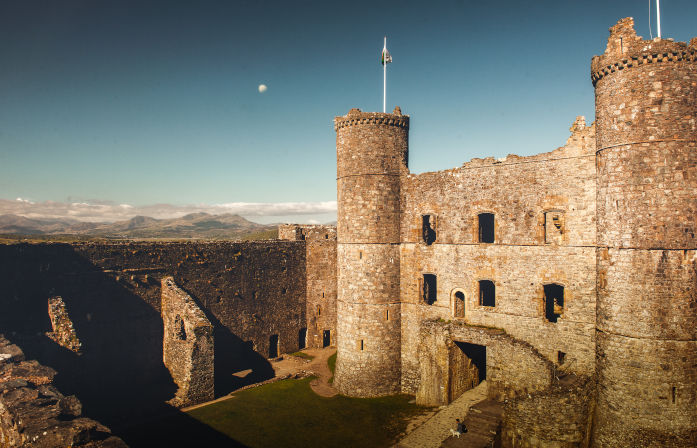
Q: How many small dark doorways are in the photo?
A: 3